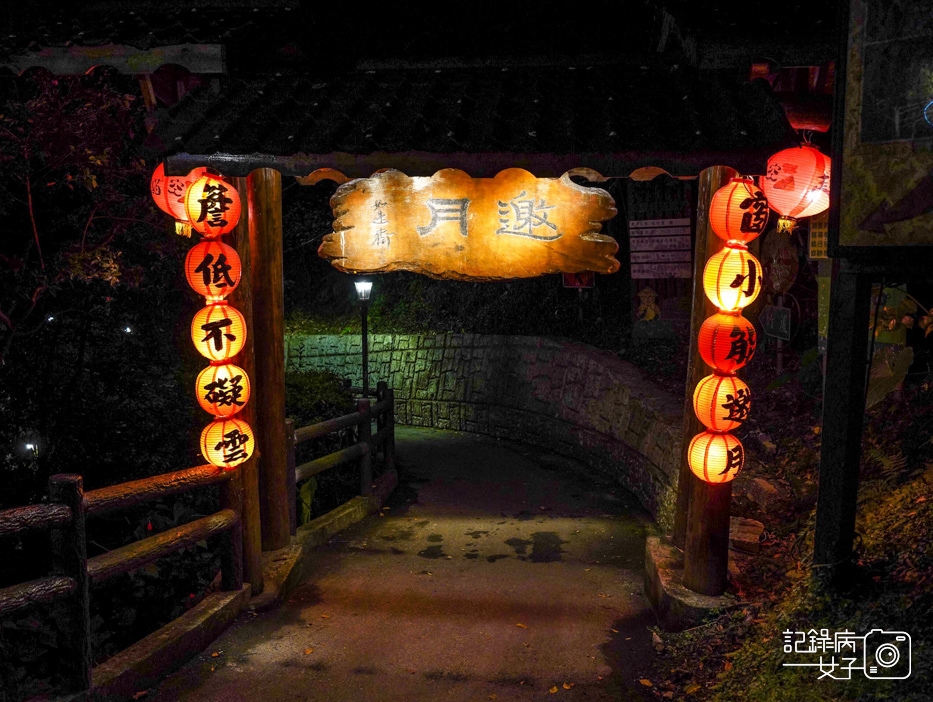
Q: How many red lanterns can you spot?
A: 12